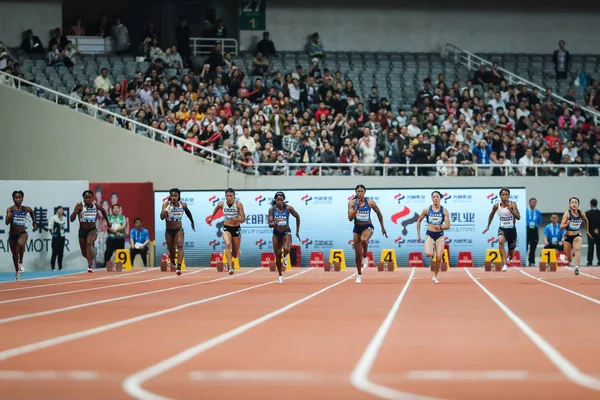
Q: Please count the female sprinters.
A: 9